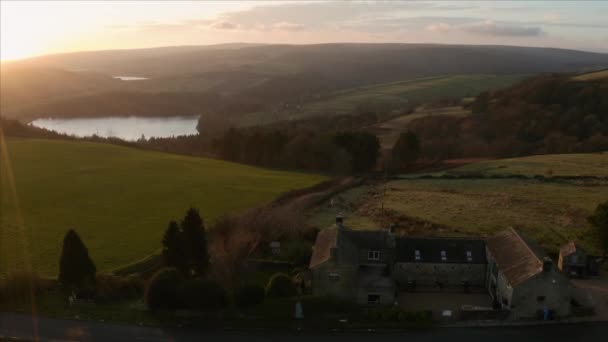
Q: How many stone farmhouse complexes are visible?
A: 1